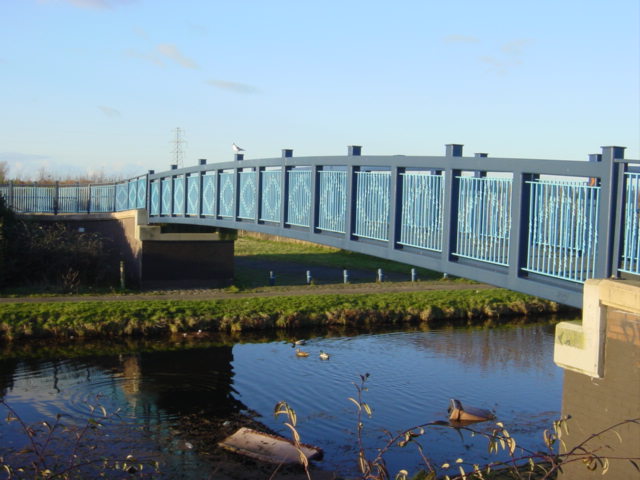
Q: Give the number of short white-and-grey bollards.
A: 6